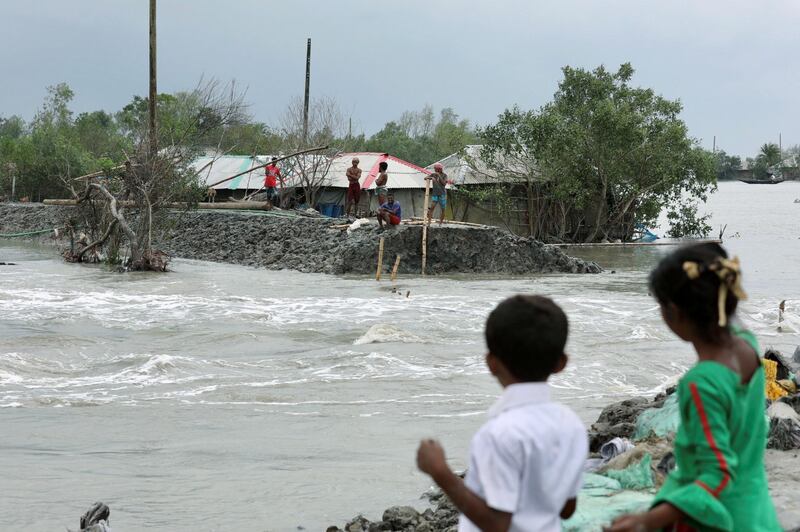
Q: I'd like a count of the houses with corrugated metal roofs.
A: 3